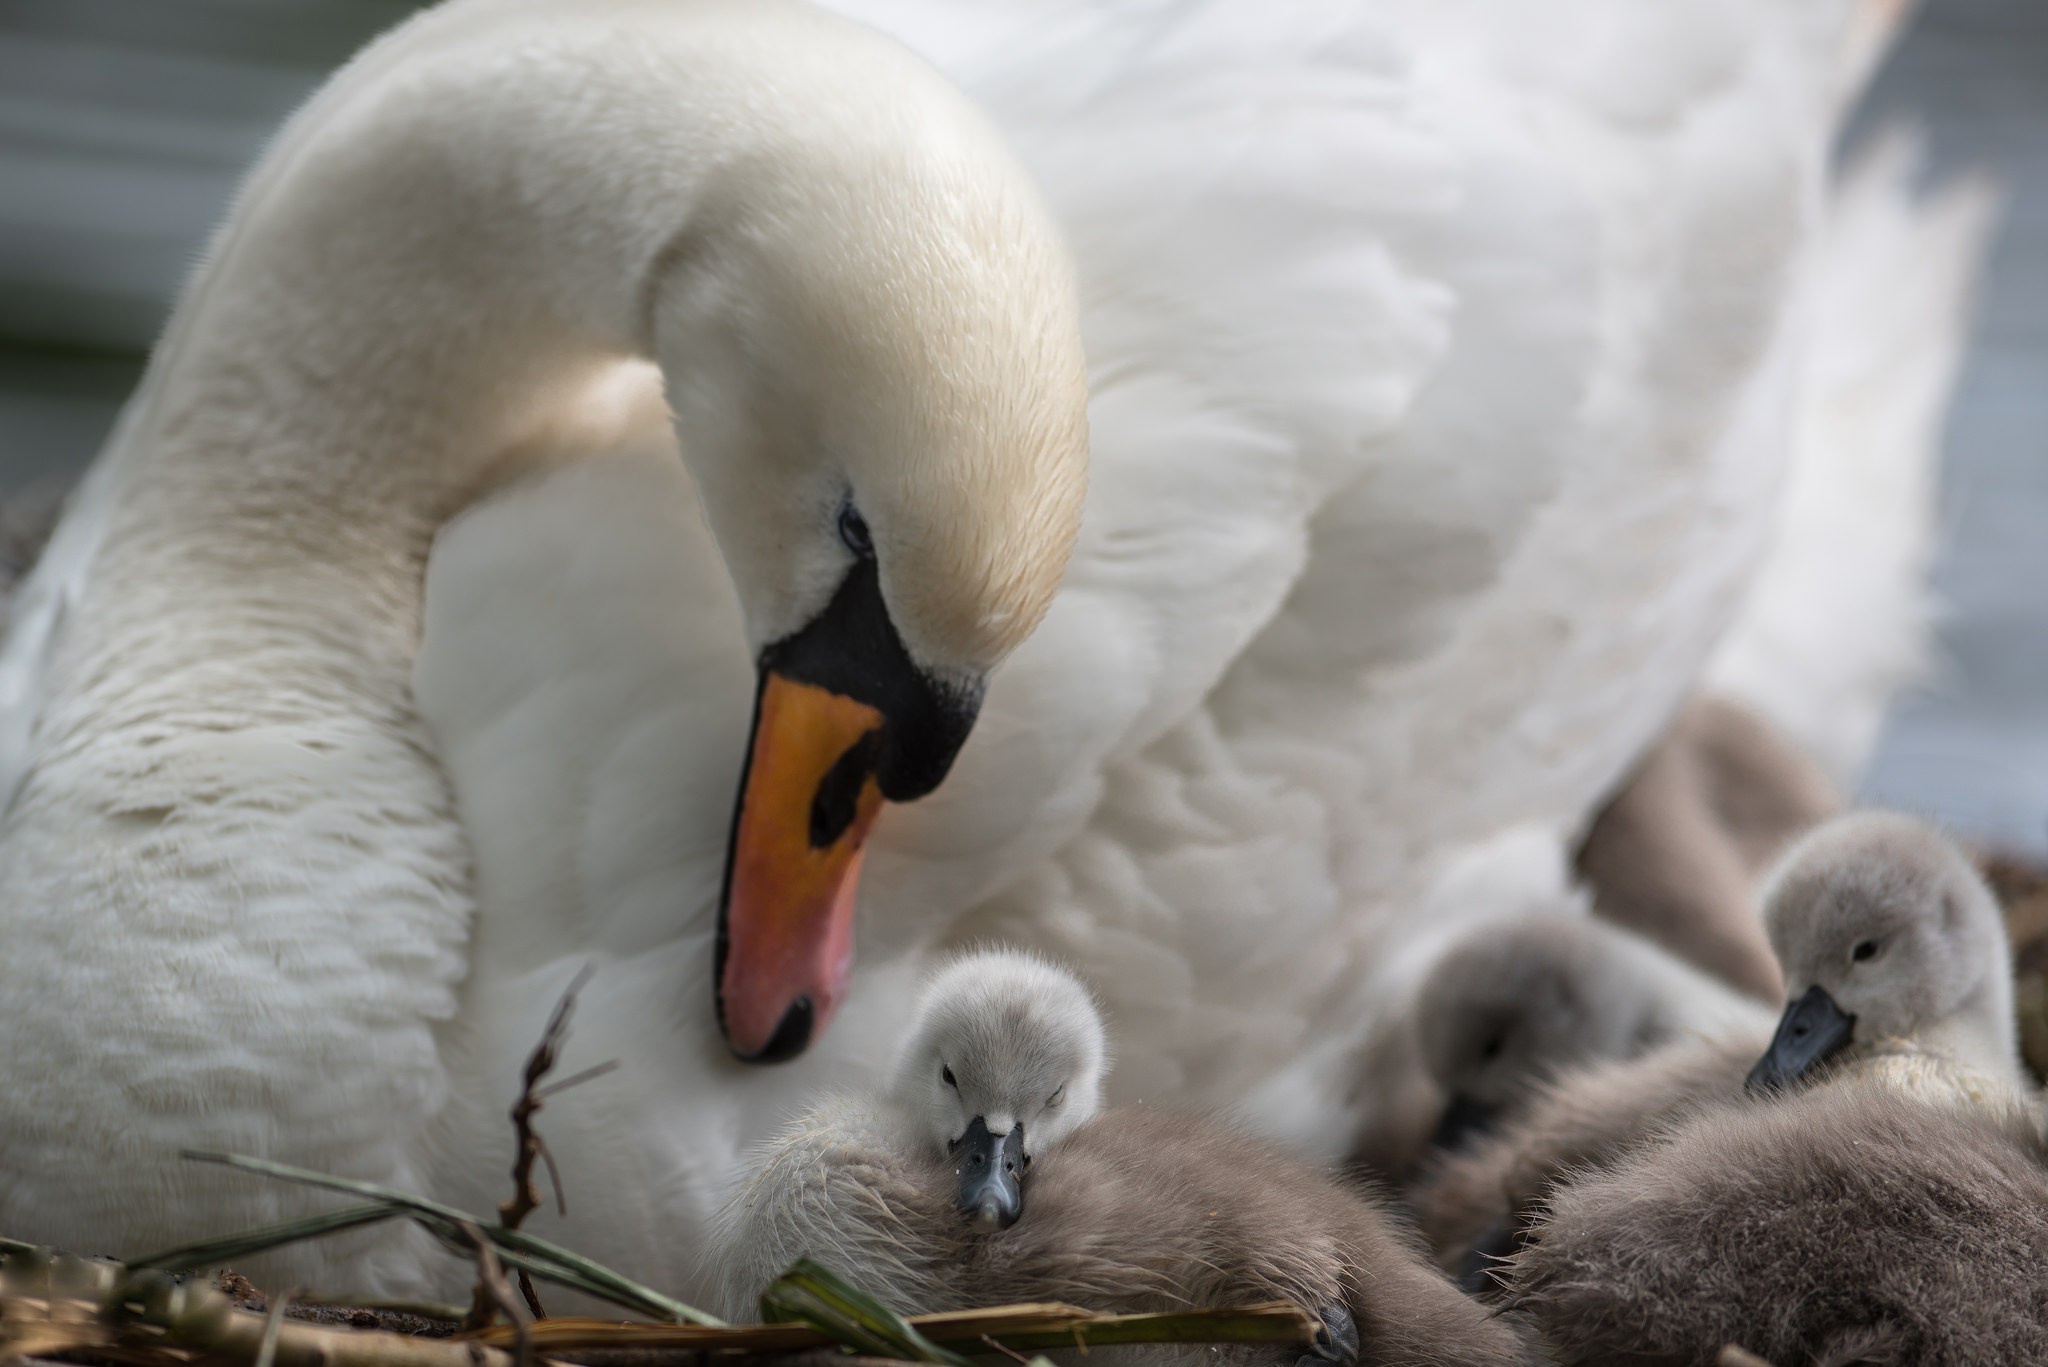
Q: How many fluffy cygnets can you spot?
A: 3